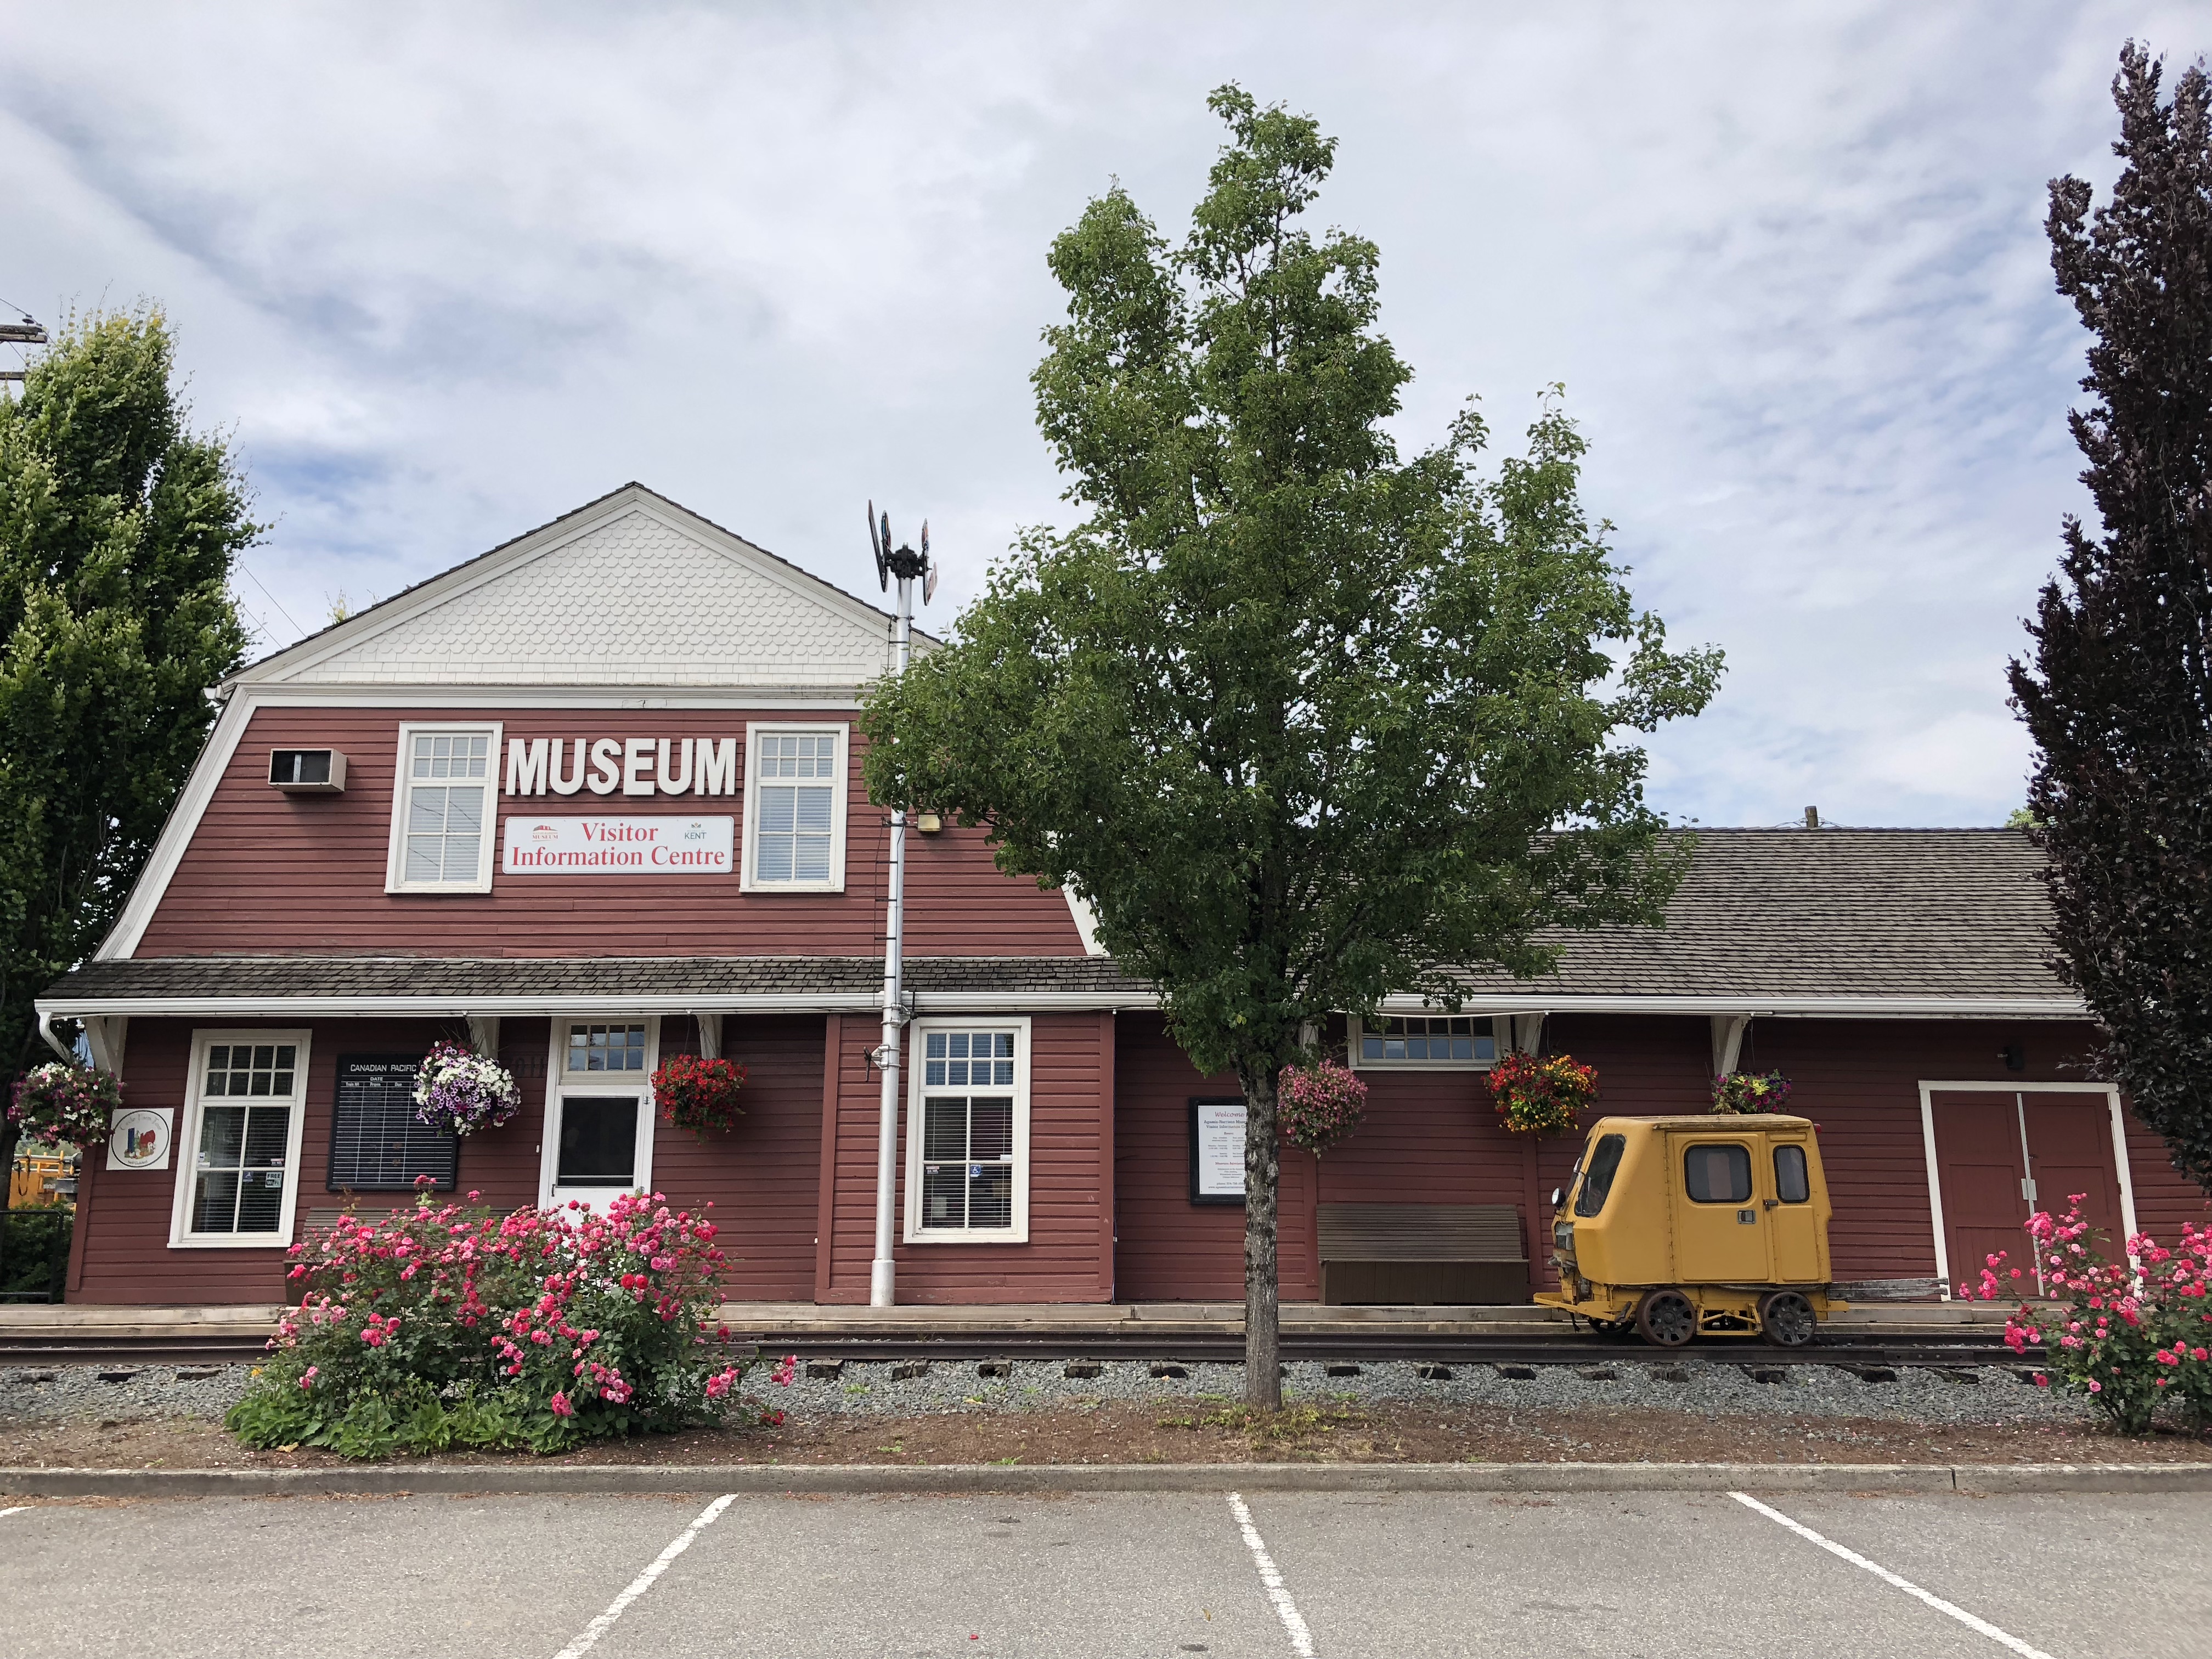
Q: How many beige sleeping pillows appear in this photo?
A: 0